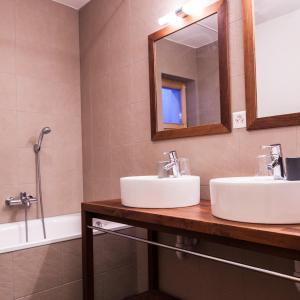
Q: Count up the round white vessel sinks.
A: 2